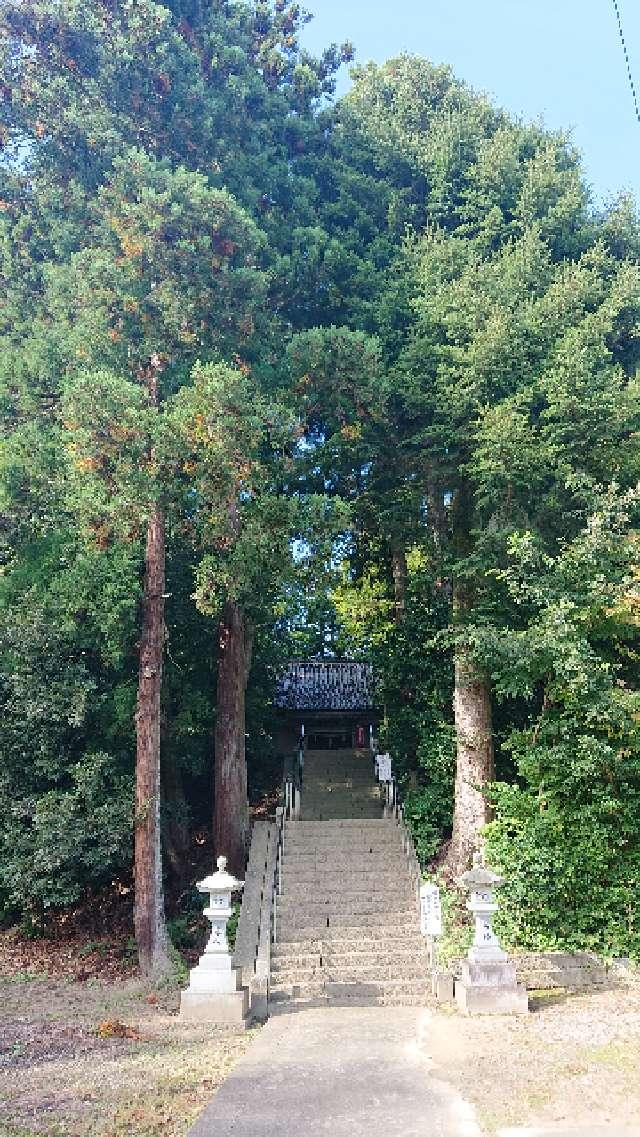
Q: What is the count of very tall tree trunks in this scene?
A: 3